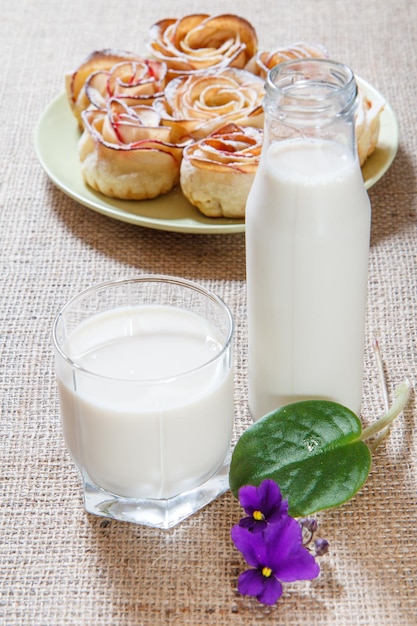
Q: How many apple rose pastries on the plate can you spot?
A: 7